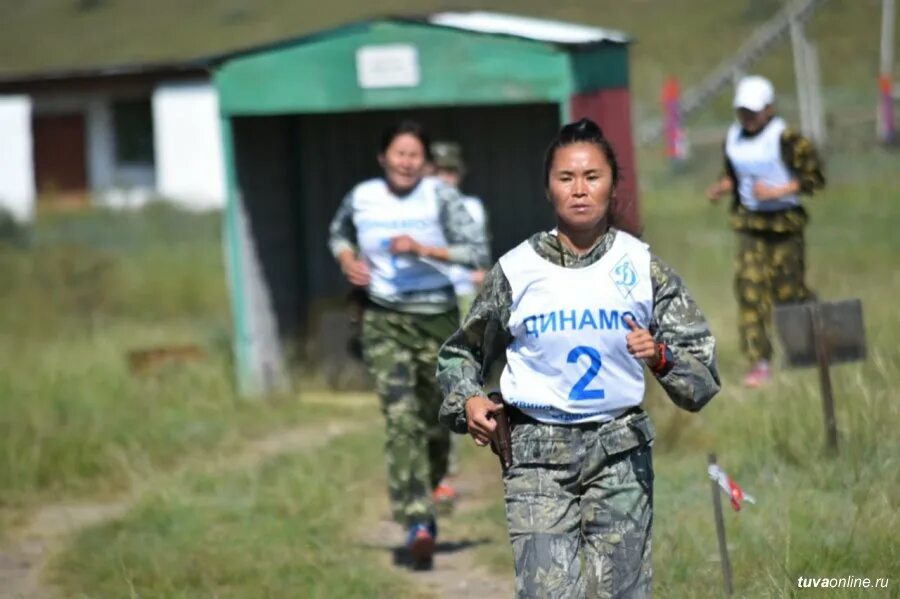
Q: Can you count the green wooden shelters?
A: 1